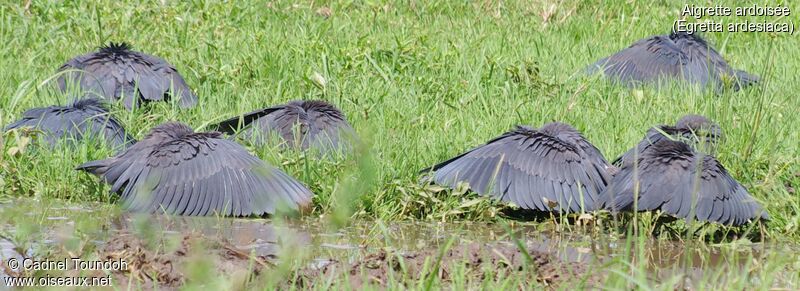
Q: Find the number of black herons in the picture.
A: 8